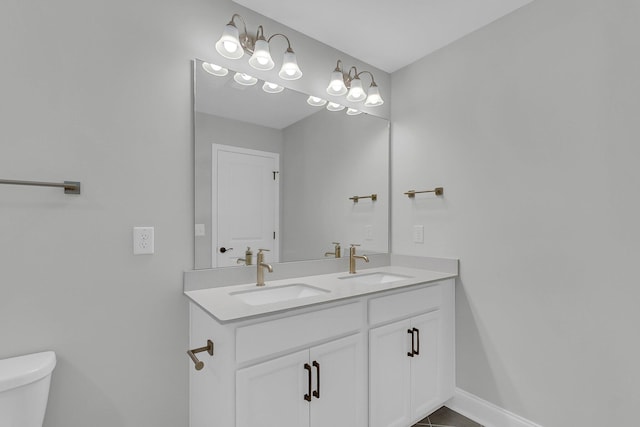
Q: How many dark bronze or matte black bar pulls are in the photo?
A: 4